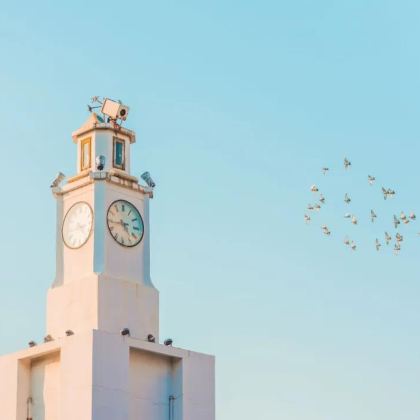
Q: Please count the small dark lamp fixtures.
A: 6